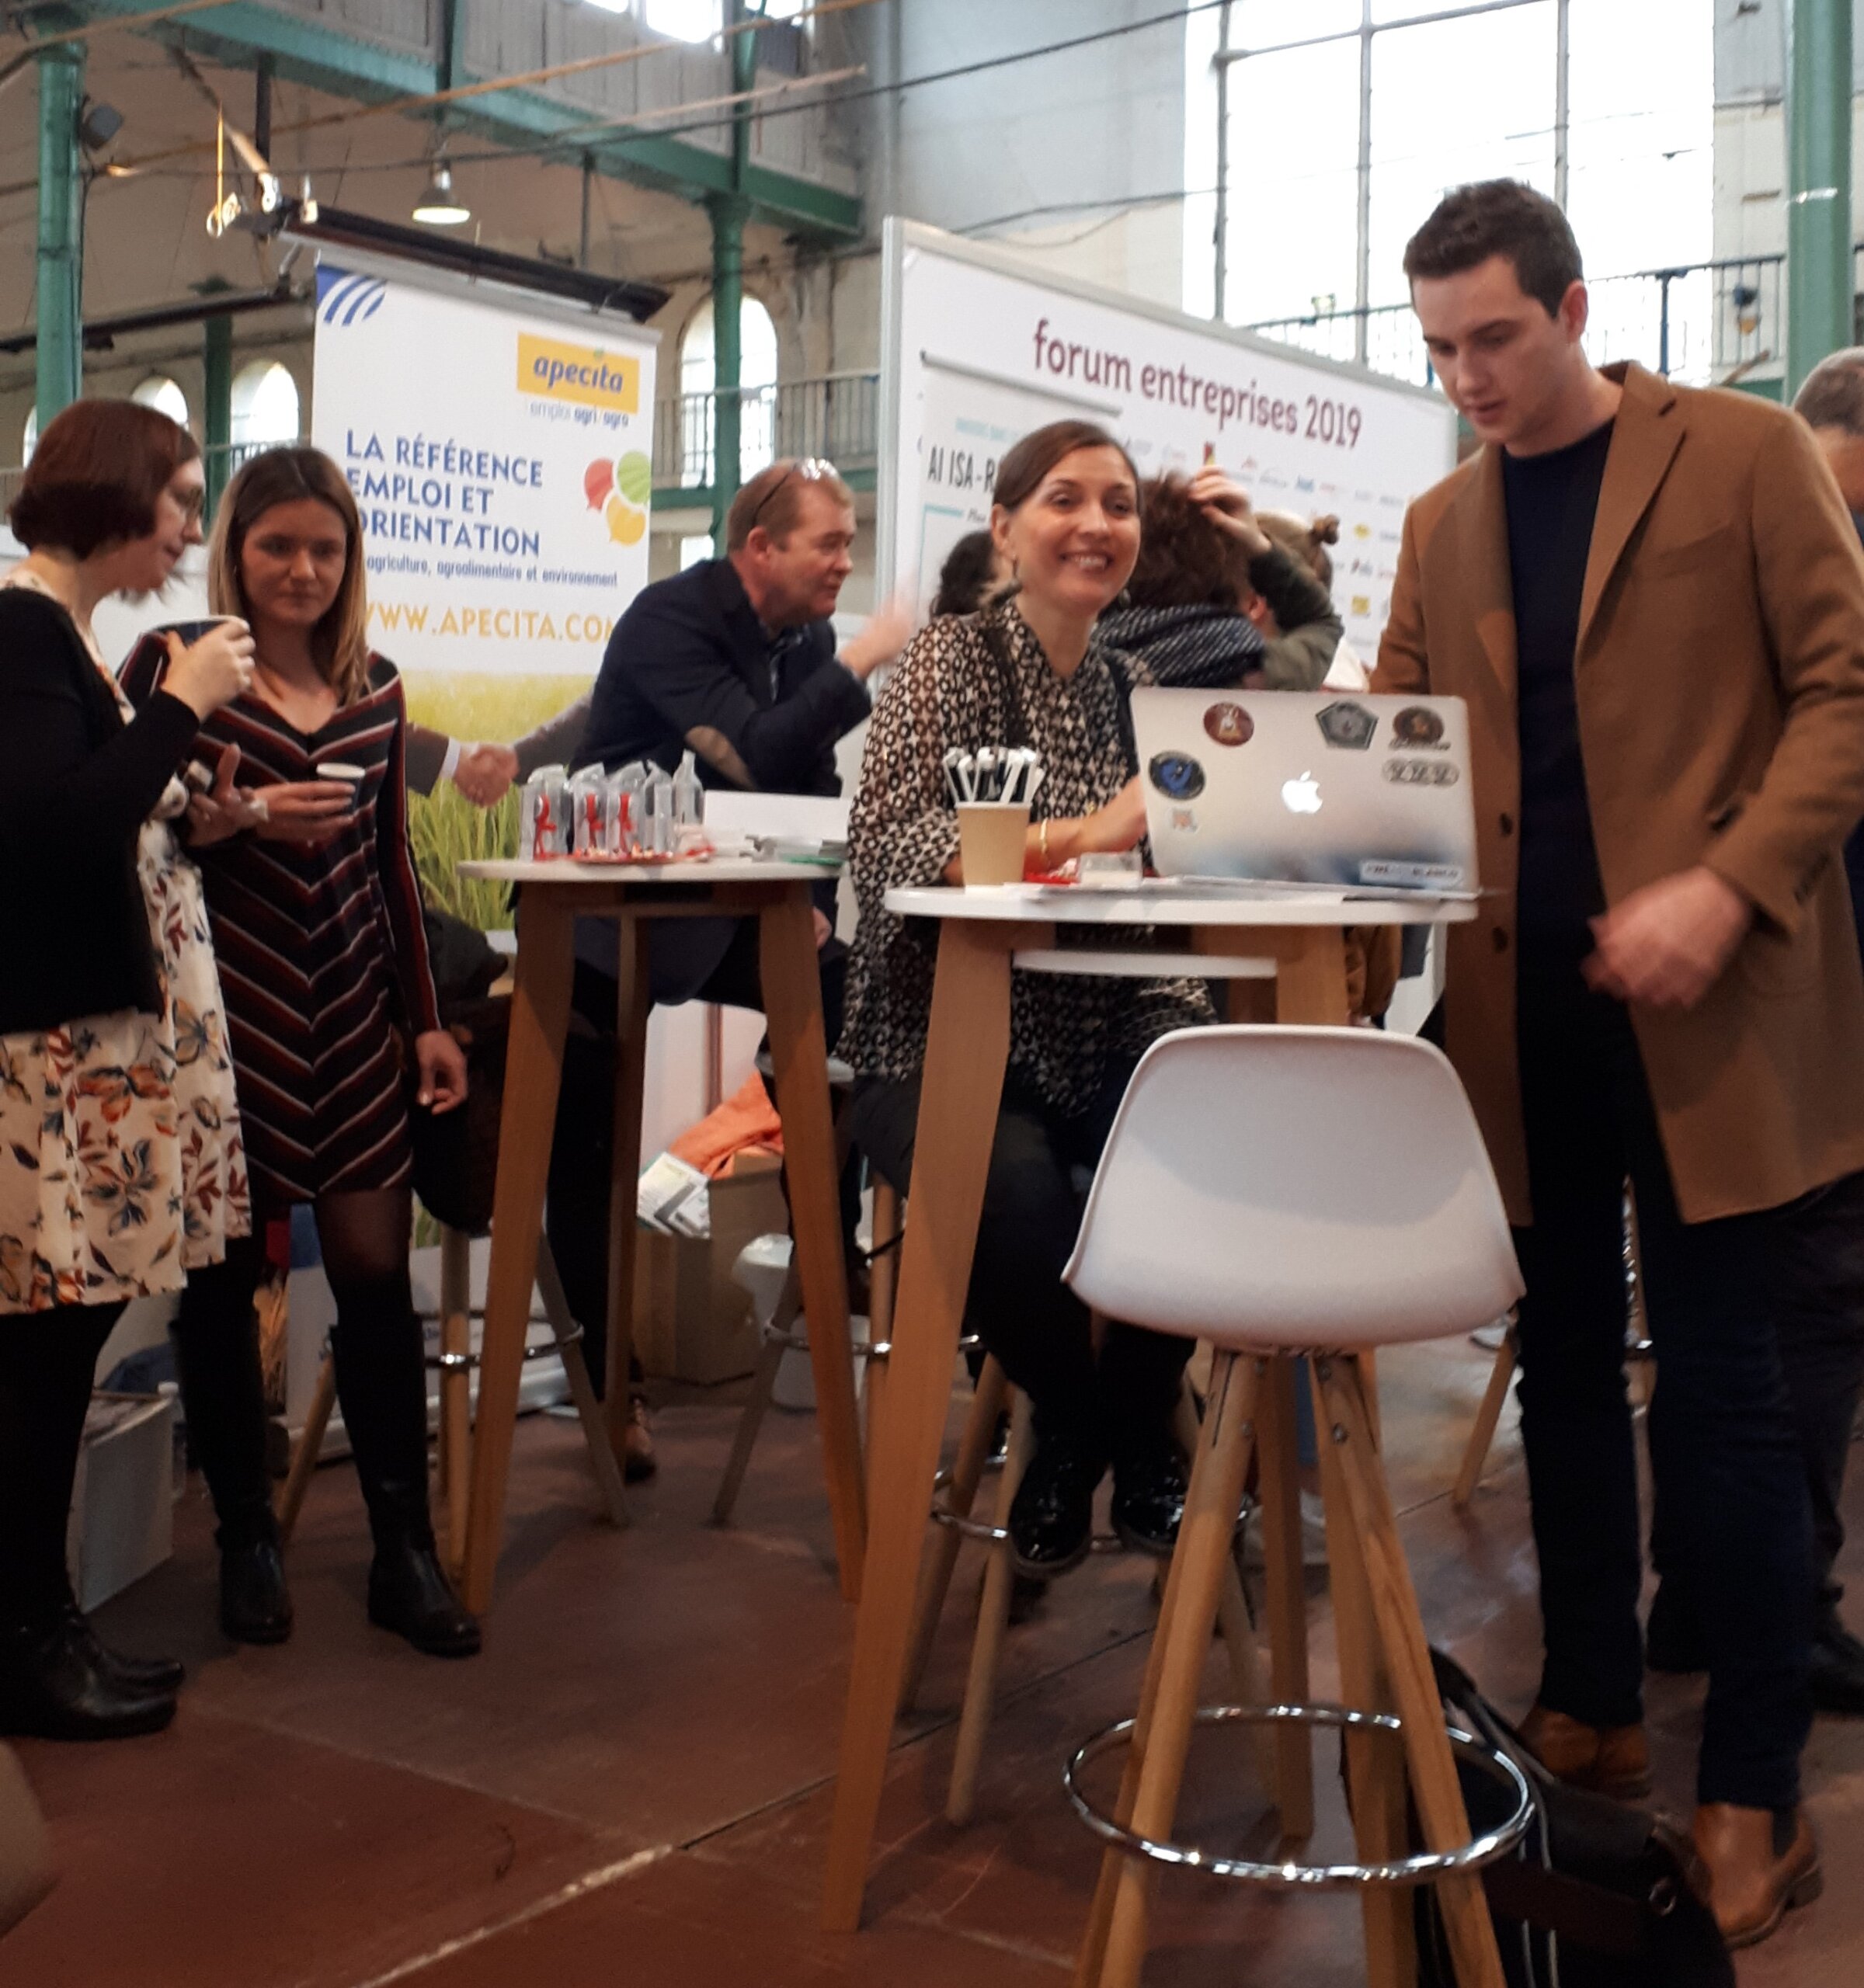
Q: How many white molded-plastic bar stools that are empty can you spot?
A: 1